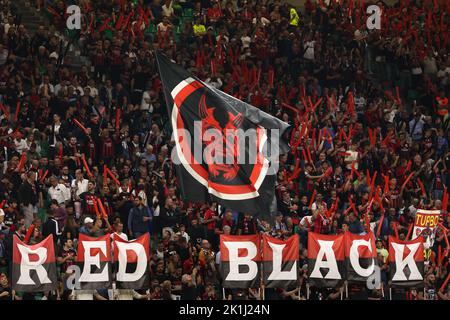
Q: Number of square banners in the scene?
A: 8